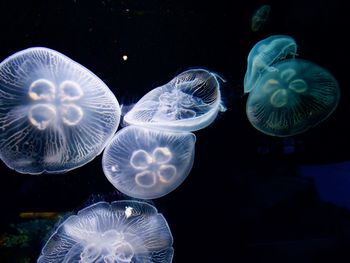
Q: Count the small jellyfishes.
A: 1